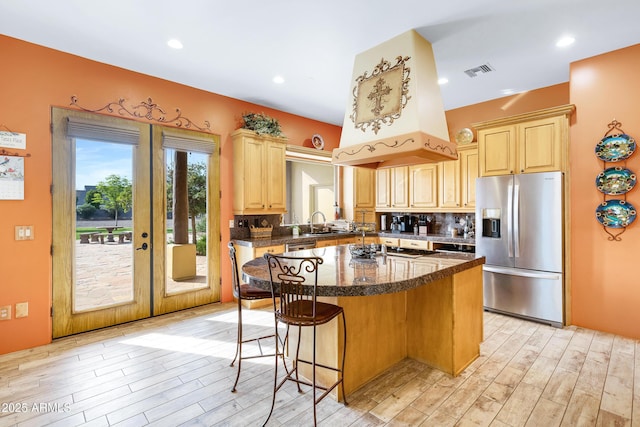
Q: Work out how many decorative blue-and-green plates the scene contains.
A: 3